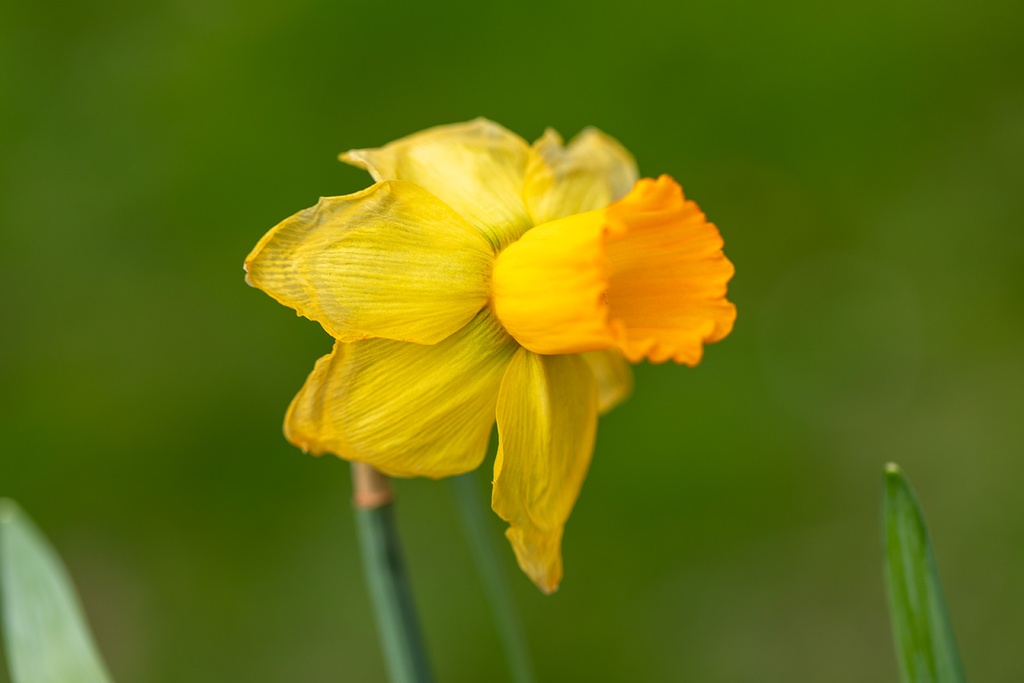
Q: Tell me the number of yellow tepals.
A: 6